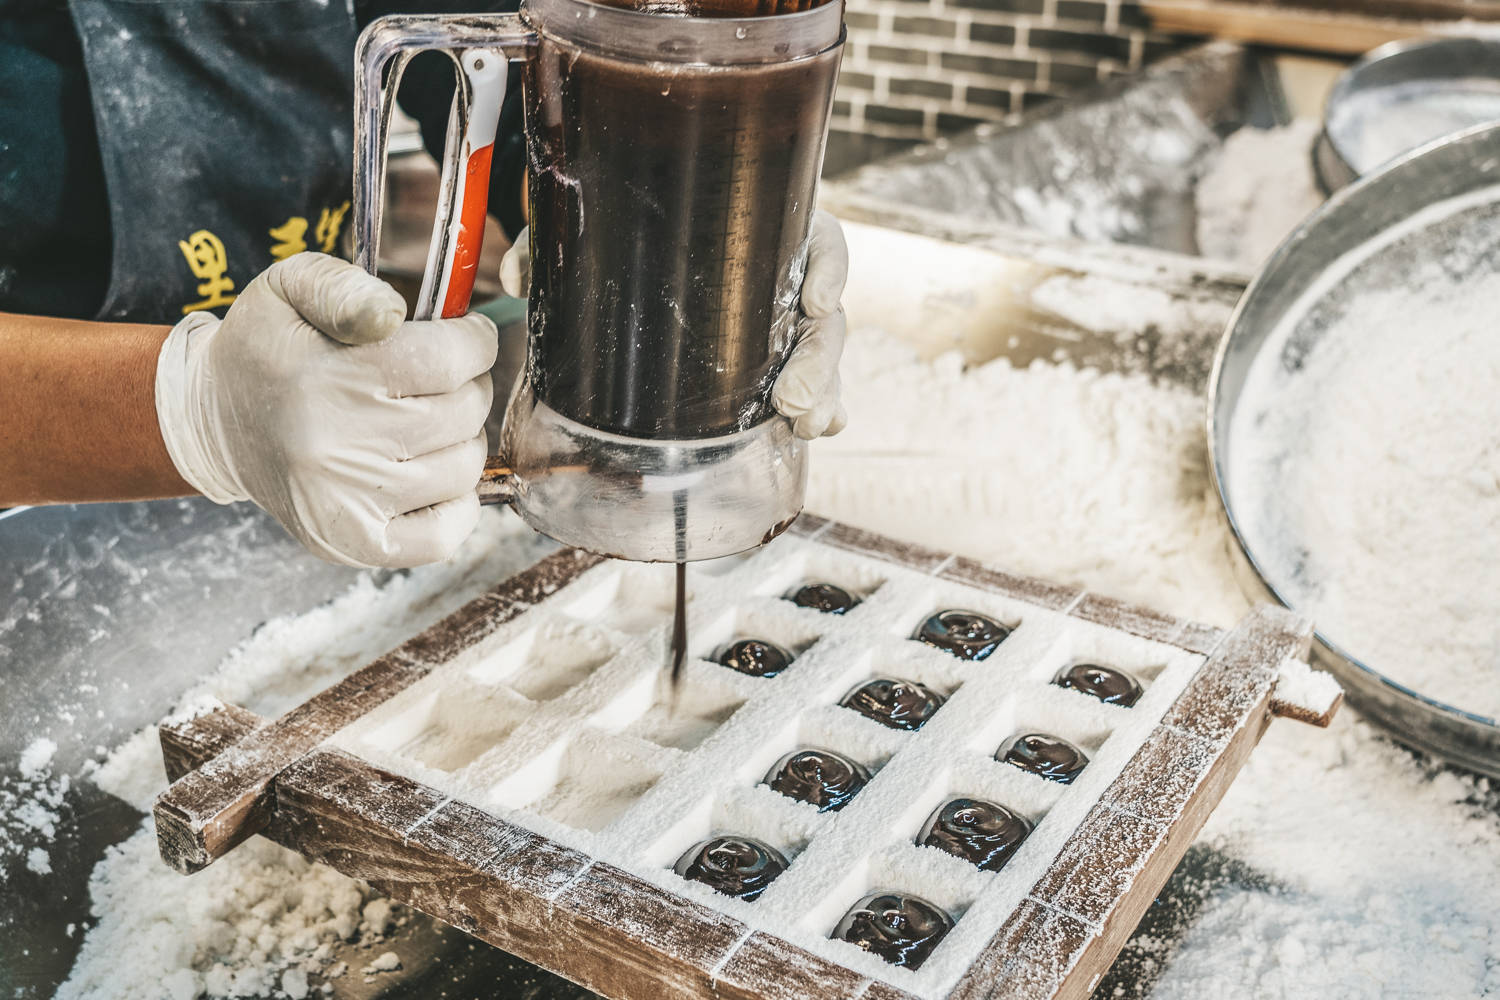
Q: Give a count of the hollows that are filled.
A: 10